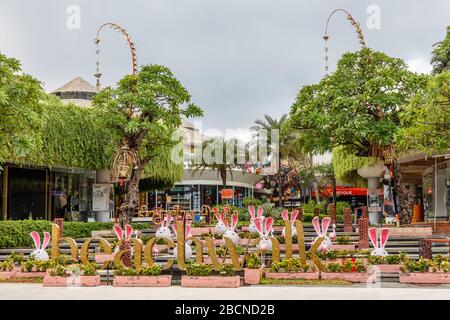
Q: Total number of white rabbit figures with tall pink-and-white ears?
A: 11